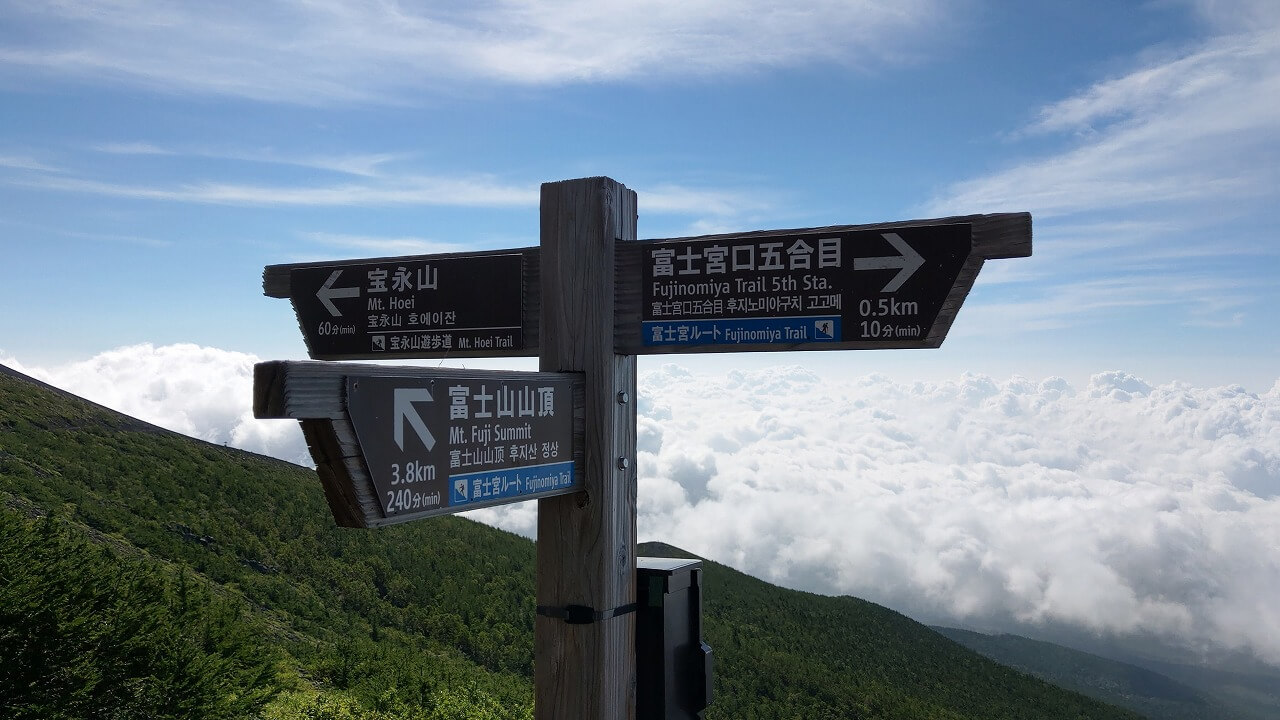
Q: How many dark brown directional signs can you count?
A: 3